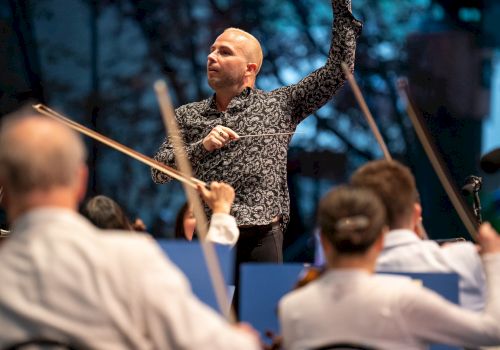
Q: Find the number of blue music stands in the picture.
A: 3